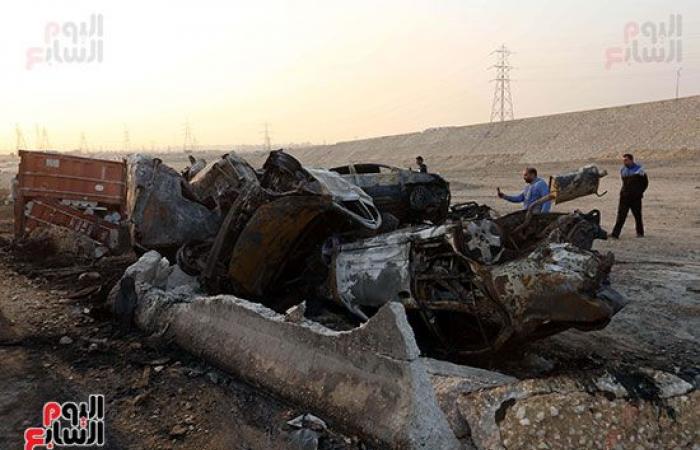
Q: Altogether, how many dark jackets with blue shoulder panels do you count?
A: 1